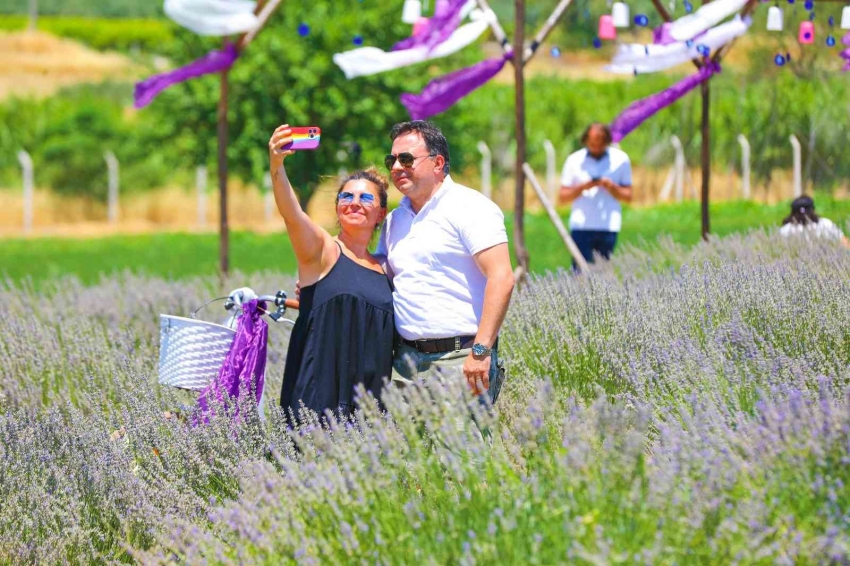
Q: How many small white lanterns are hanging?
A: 4